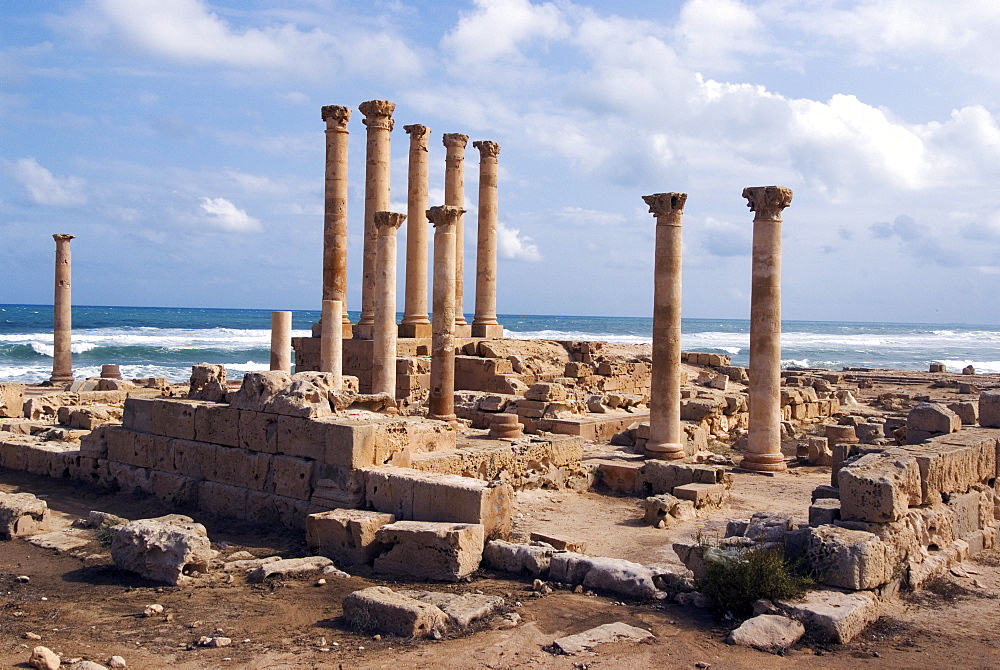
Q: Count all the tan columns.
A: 12